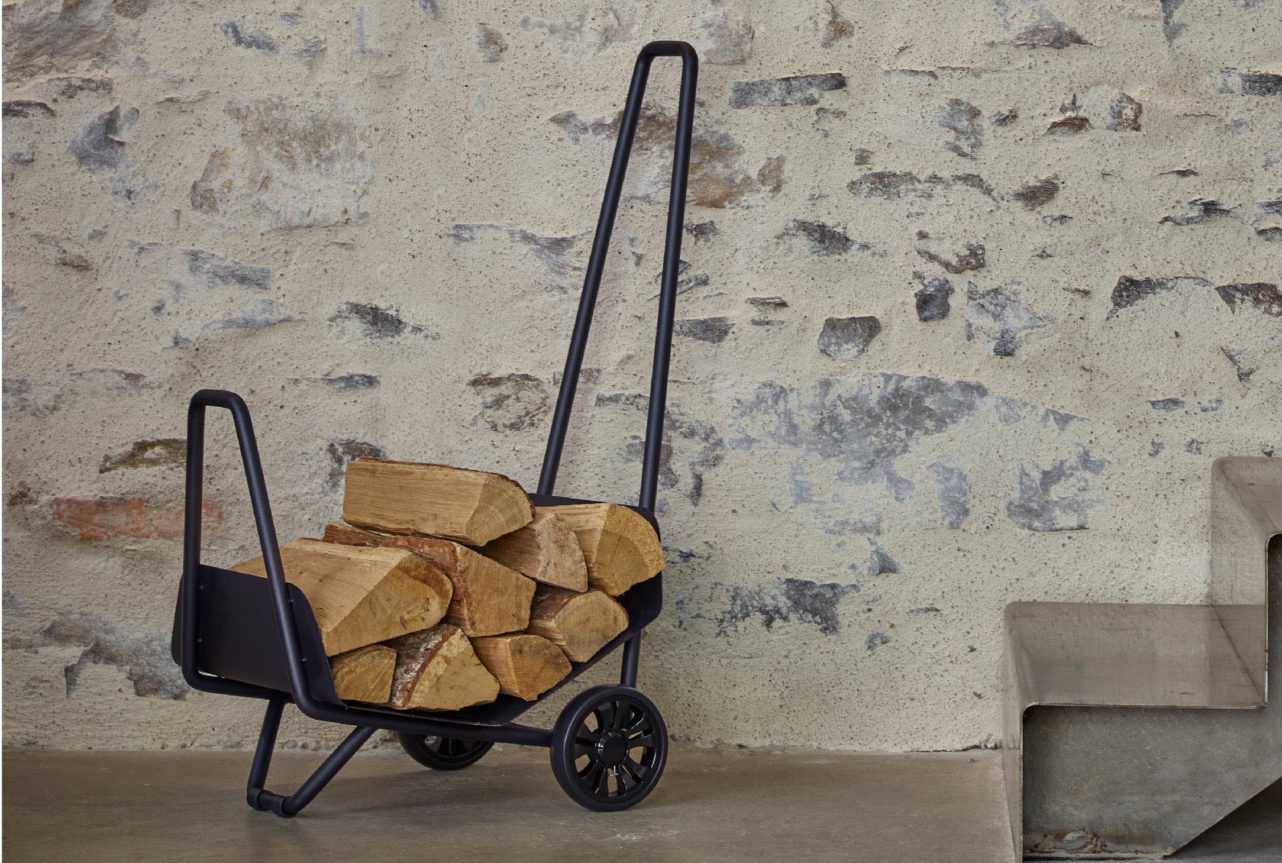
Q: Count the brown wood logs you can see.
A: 9